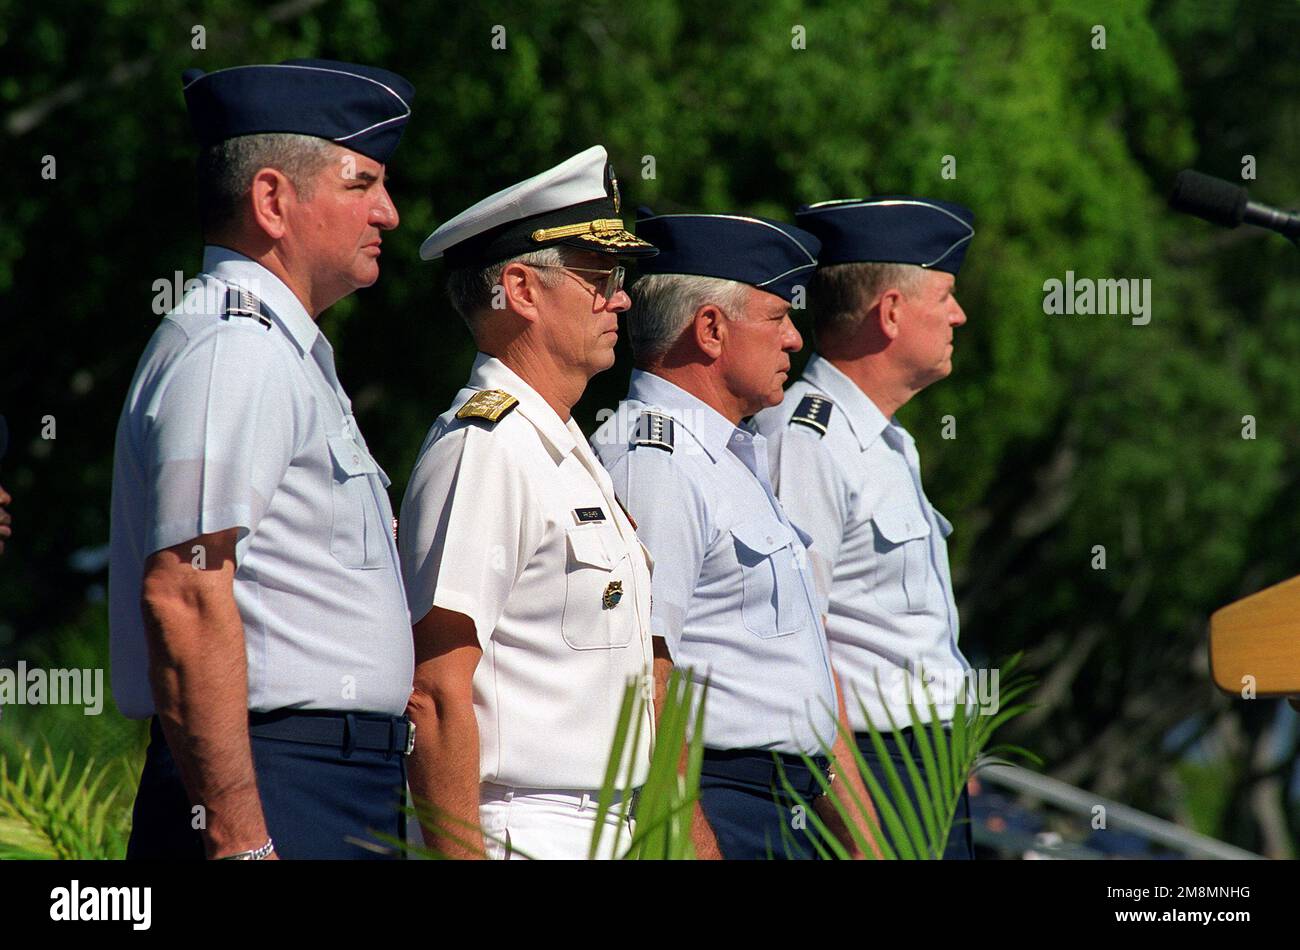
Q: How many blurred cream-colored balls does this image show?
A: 0